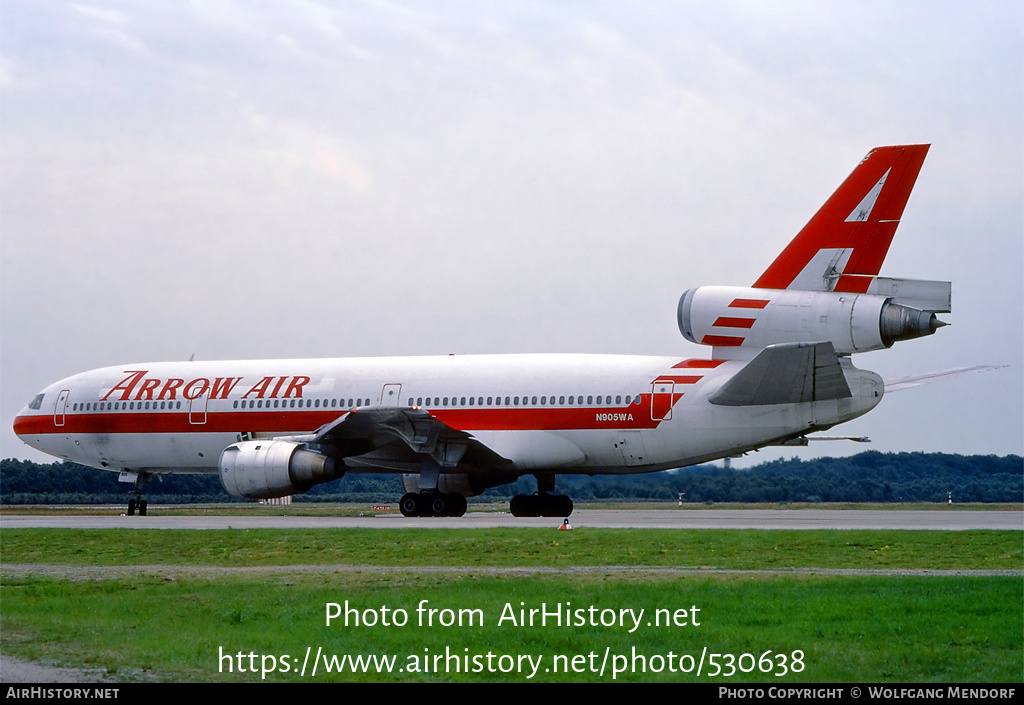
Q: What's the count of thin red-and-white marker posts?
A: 2